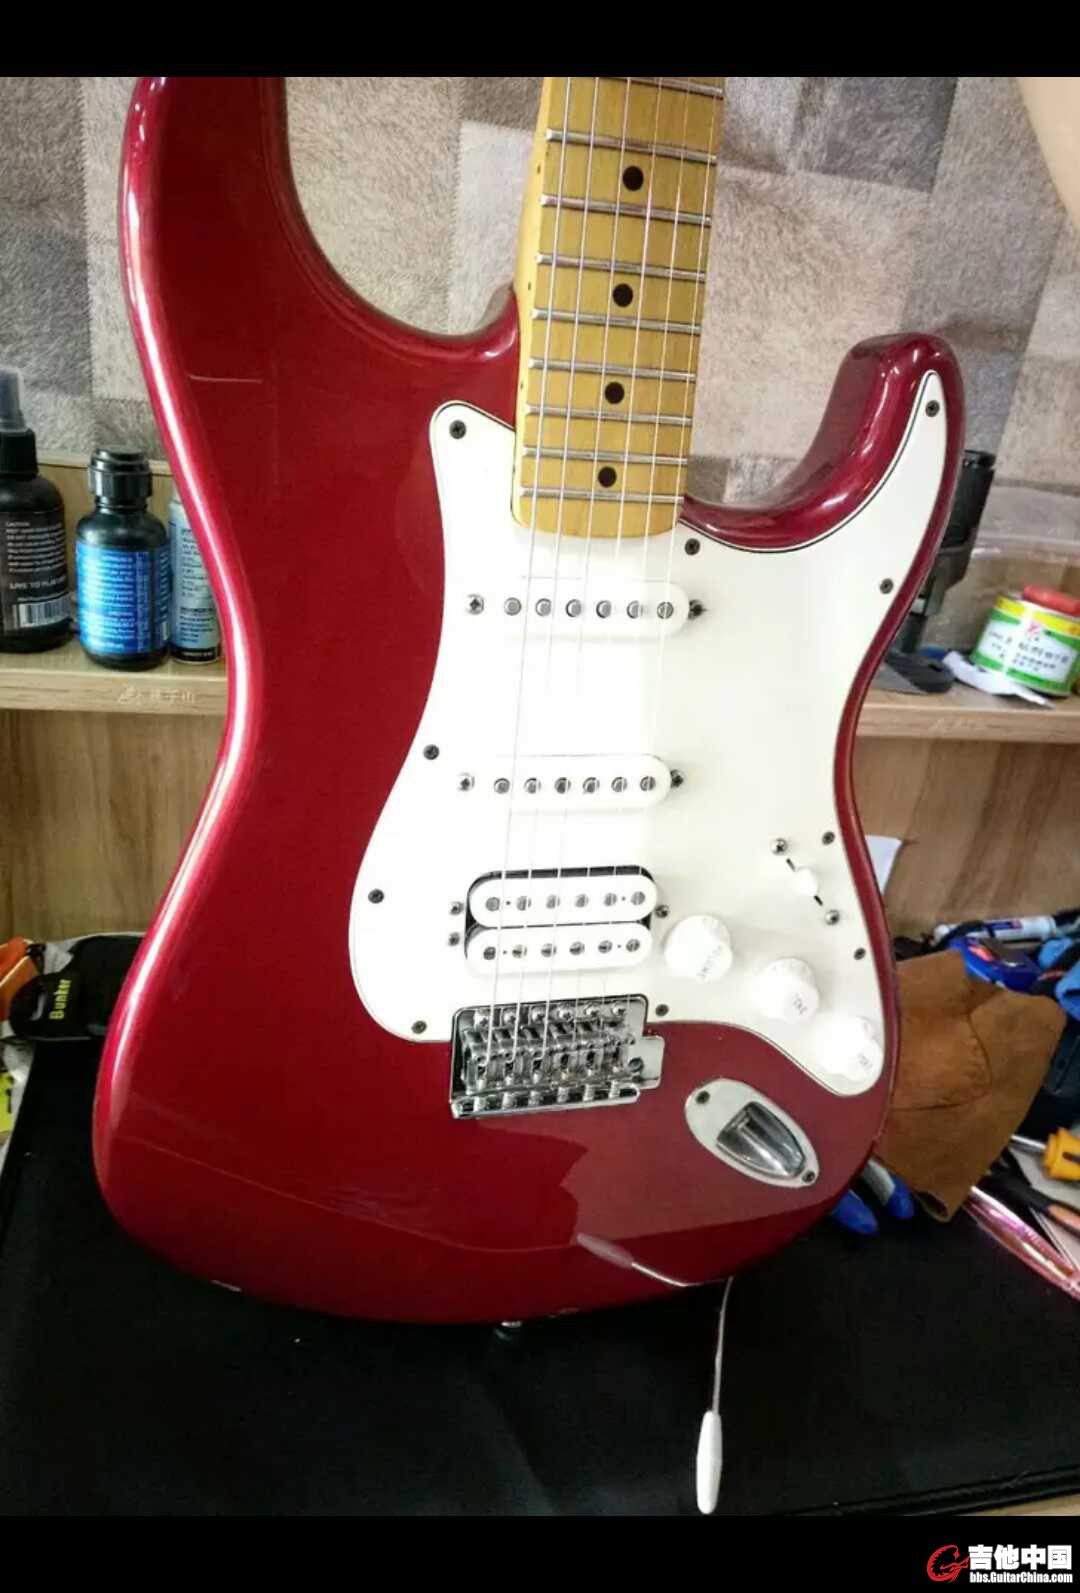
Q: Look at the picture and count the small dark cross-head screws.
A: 12